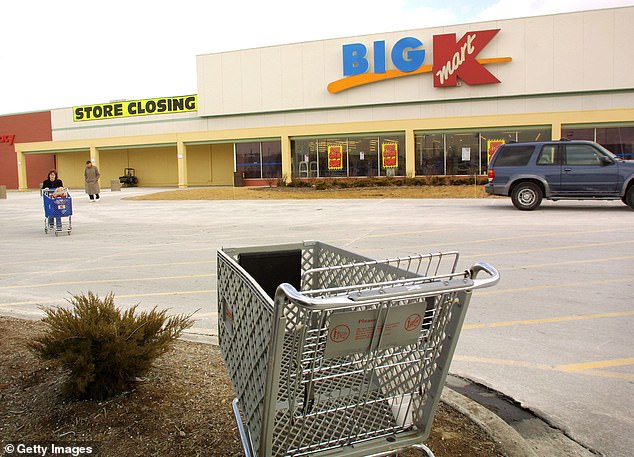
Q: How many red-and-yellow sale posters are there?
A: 3